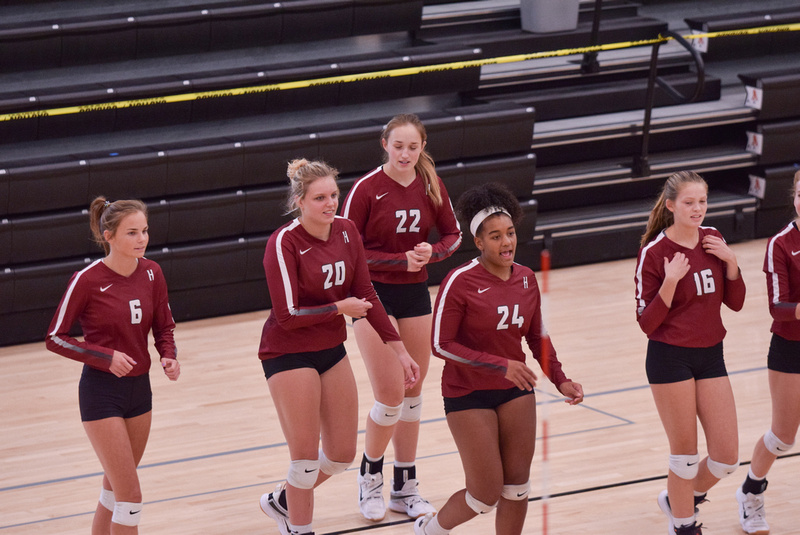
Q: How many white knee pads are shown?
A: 11